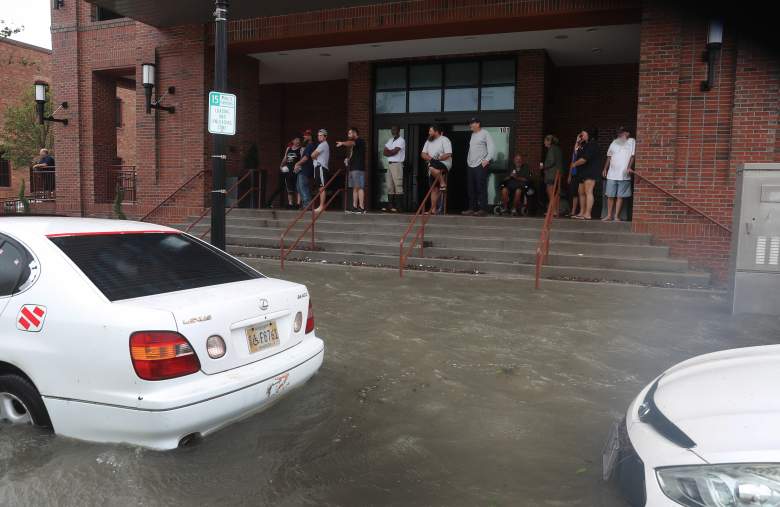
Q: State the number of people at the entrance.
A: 12